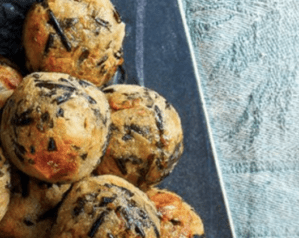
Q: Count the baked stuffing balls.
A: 8